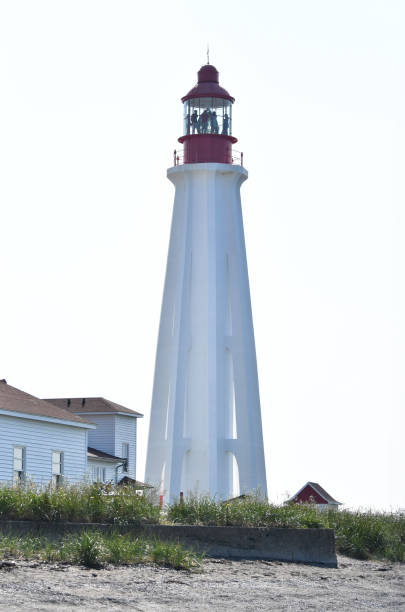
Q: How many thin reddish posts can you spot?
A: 2